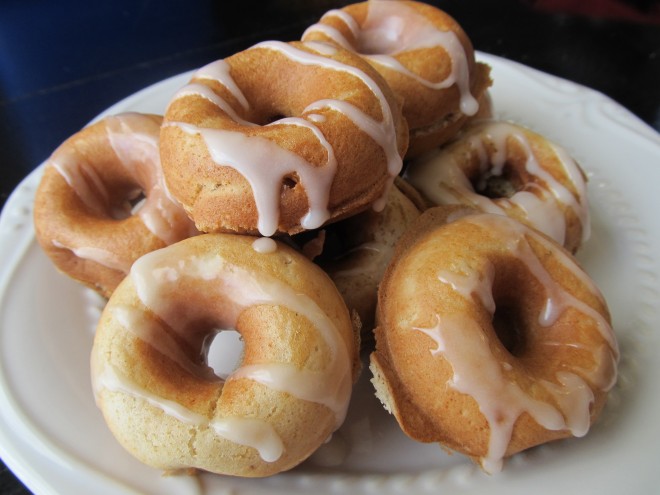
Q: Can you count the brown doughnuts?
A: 7